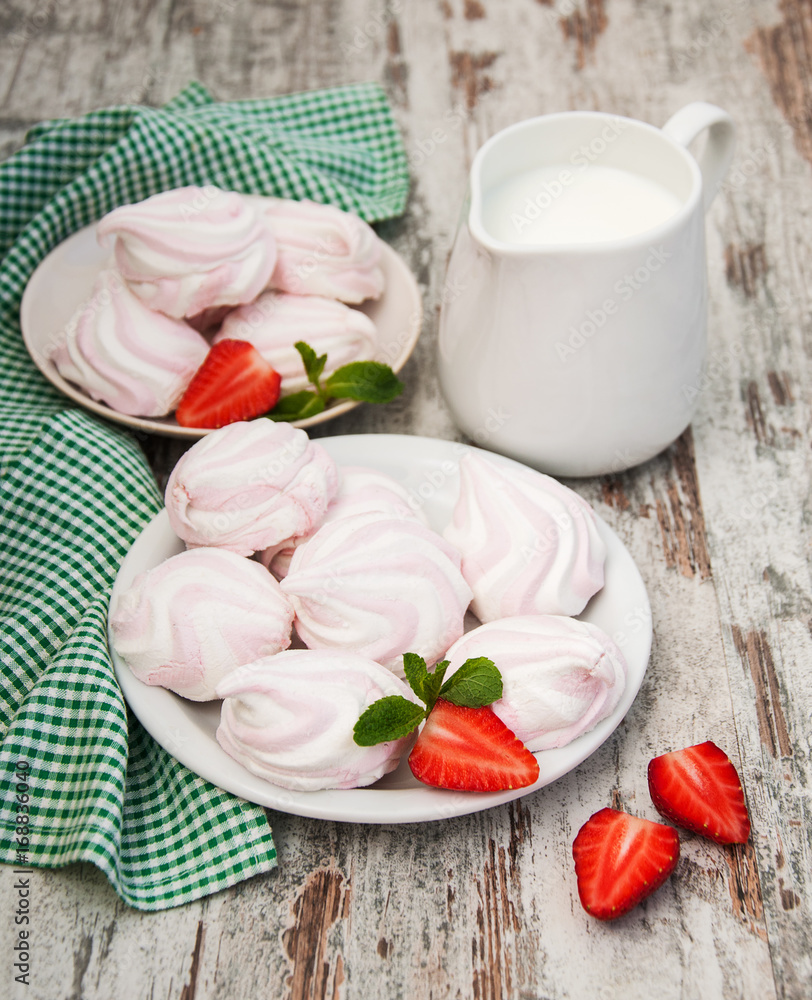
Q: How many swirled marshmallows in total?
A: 11